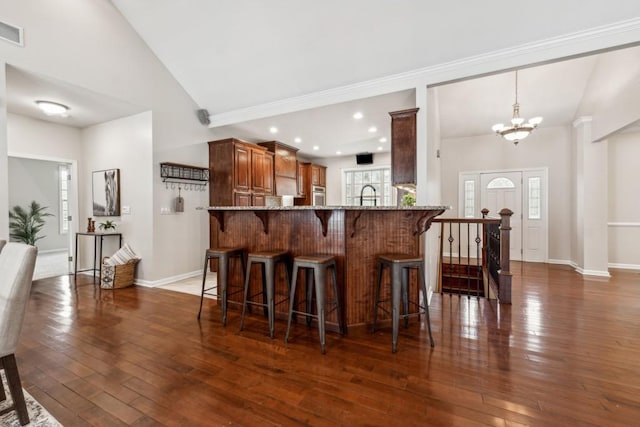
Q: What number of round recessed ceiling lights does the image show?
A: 8